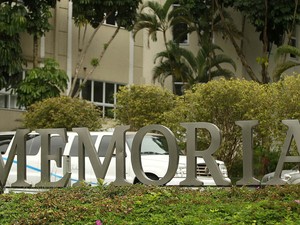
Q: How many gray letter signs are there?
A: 7